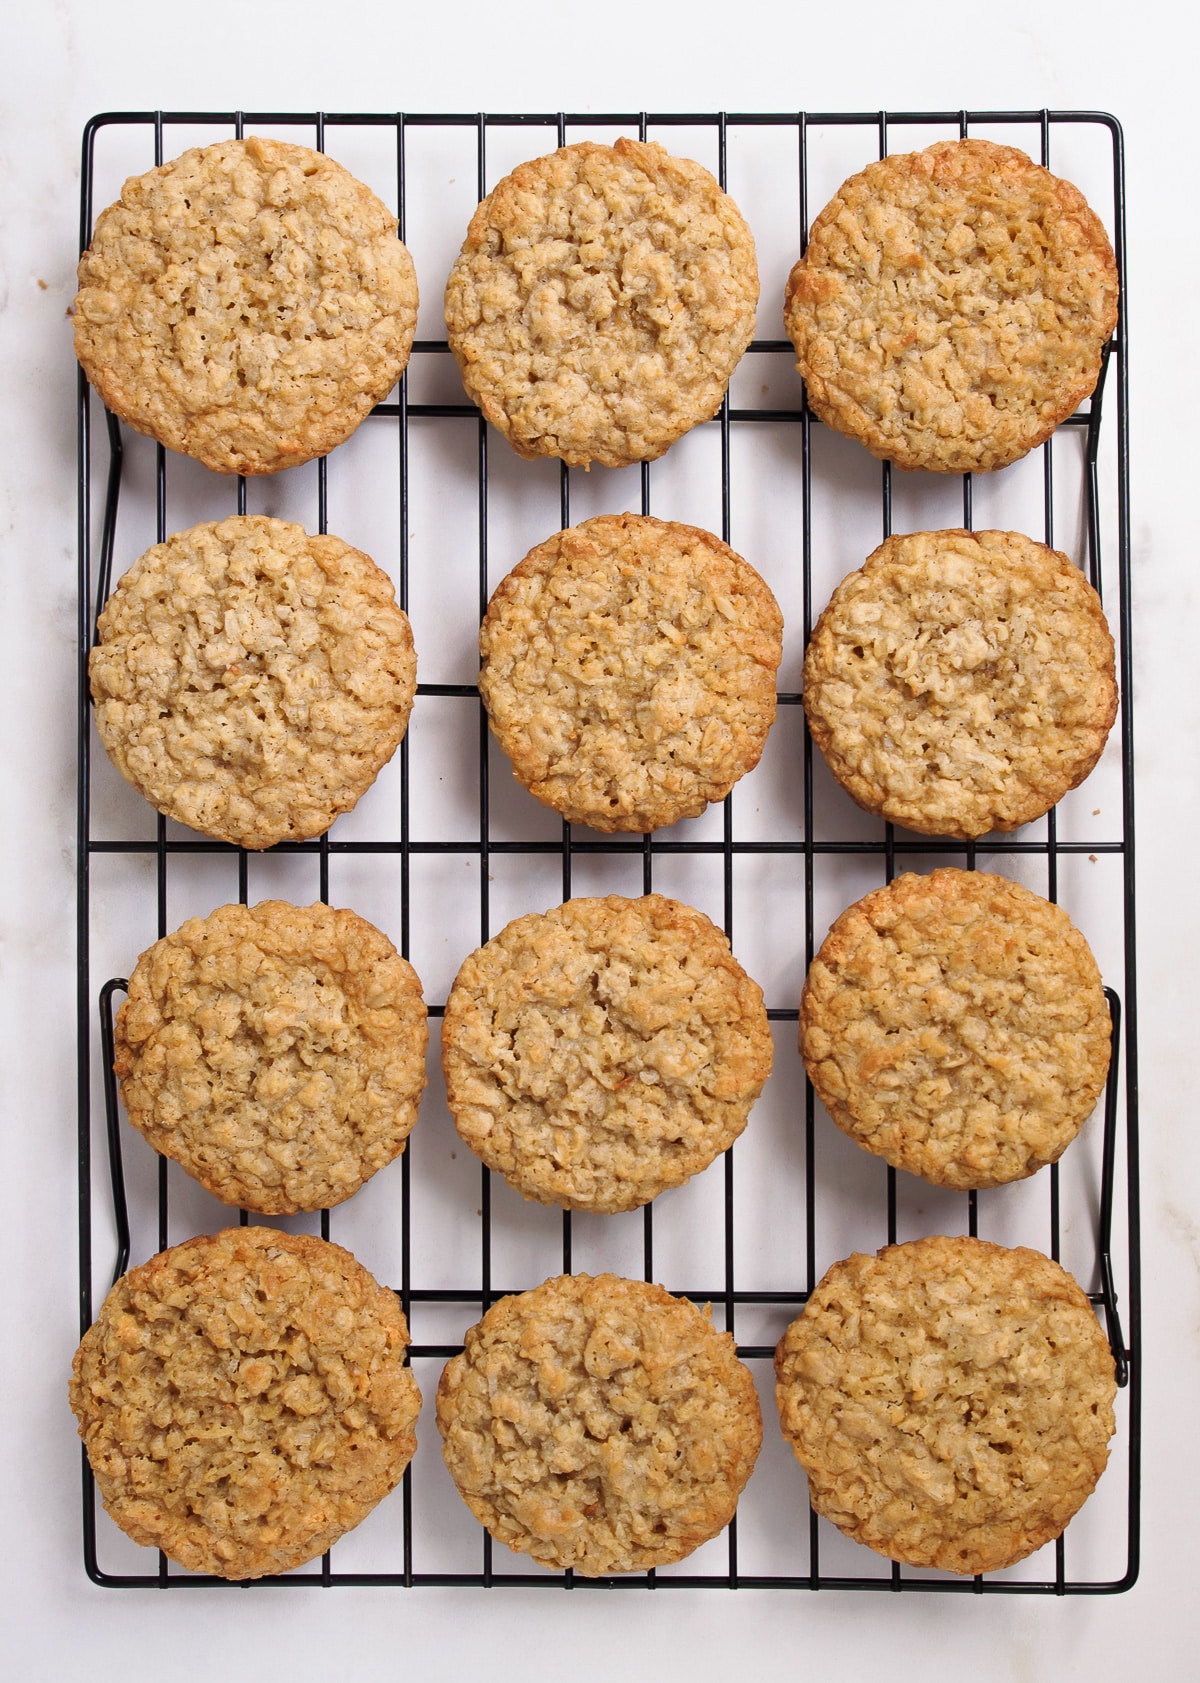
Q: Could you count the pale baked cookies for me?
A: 12